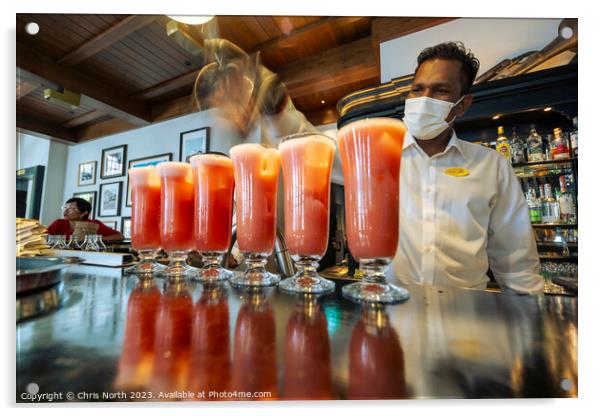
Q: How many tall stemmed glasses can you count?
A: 6